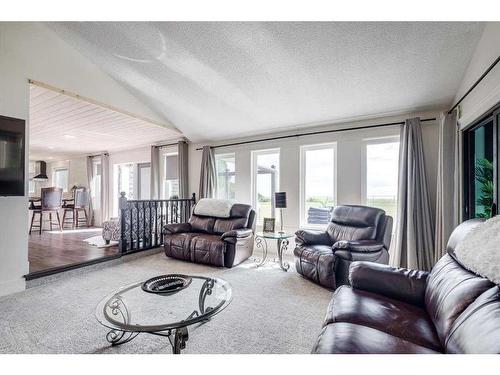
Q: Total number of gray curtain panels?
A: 7